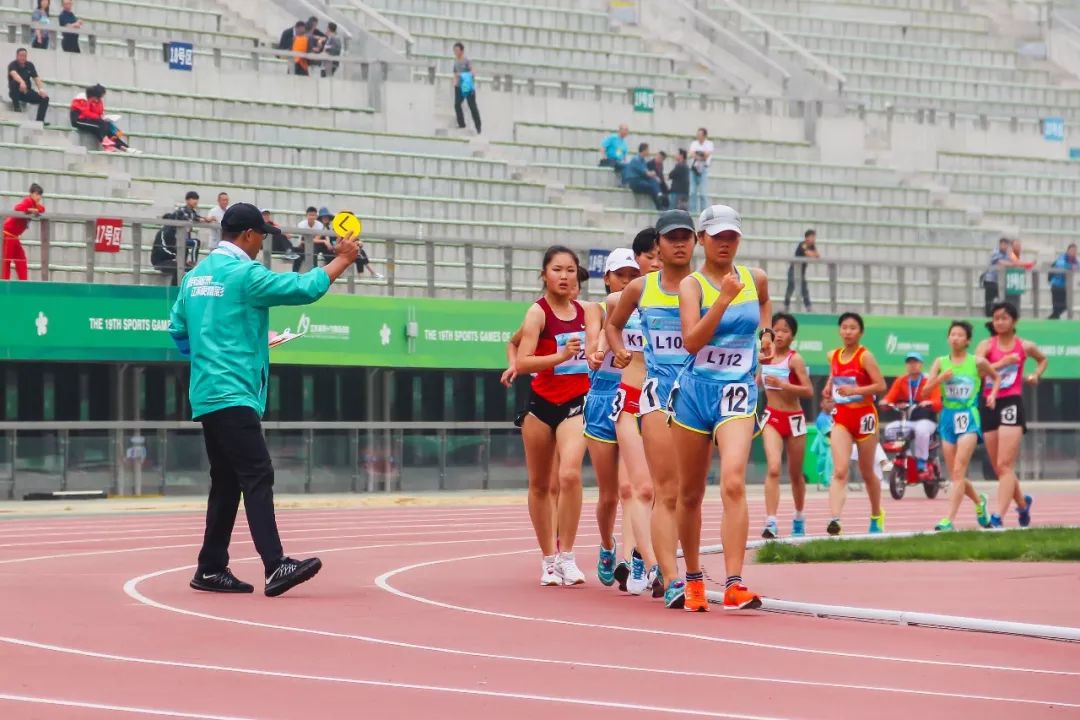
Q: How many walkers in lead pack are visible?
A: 6